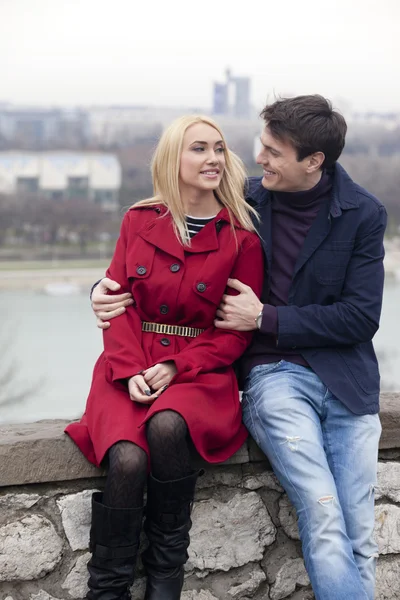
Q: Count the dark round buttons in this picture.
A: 5